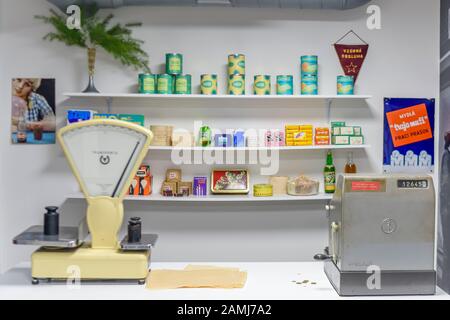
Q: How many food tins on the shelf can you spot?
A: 12